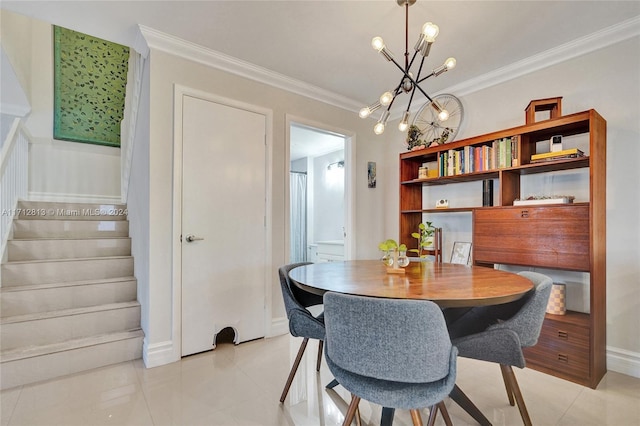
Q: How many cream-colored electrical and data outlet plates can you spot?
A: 0